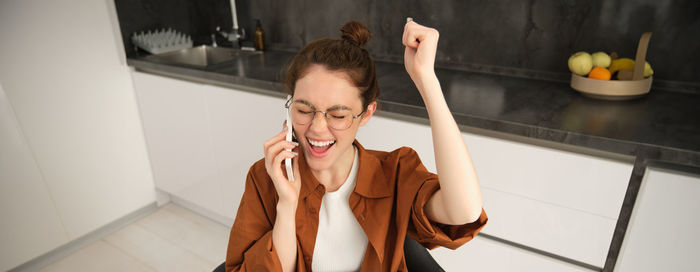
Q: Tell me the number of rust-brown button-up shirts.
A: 1